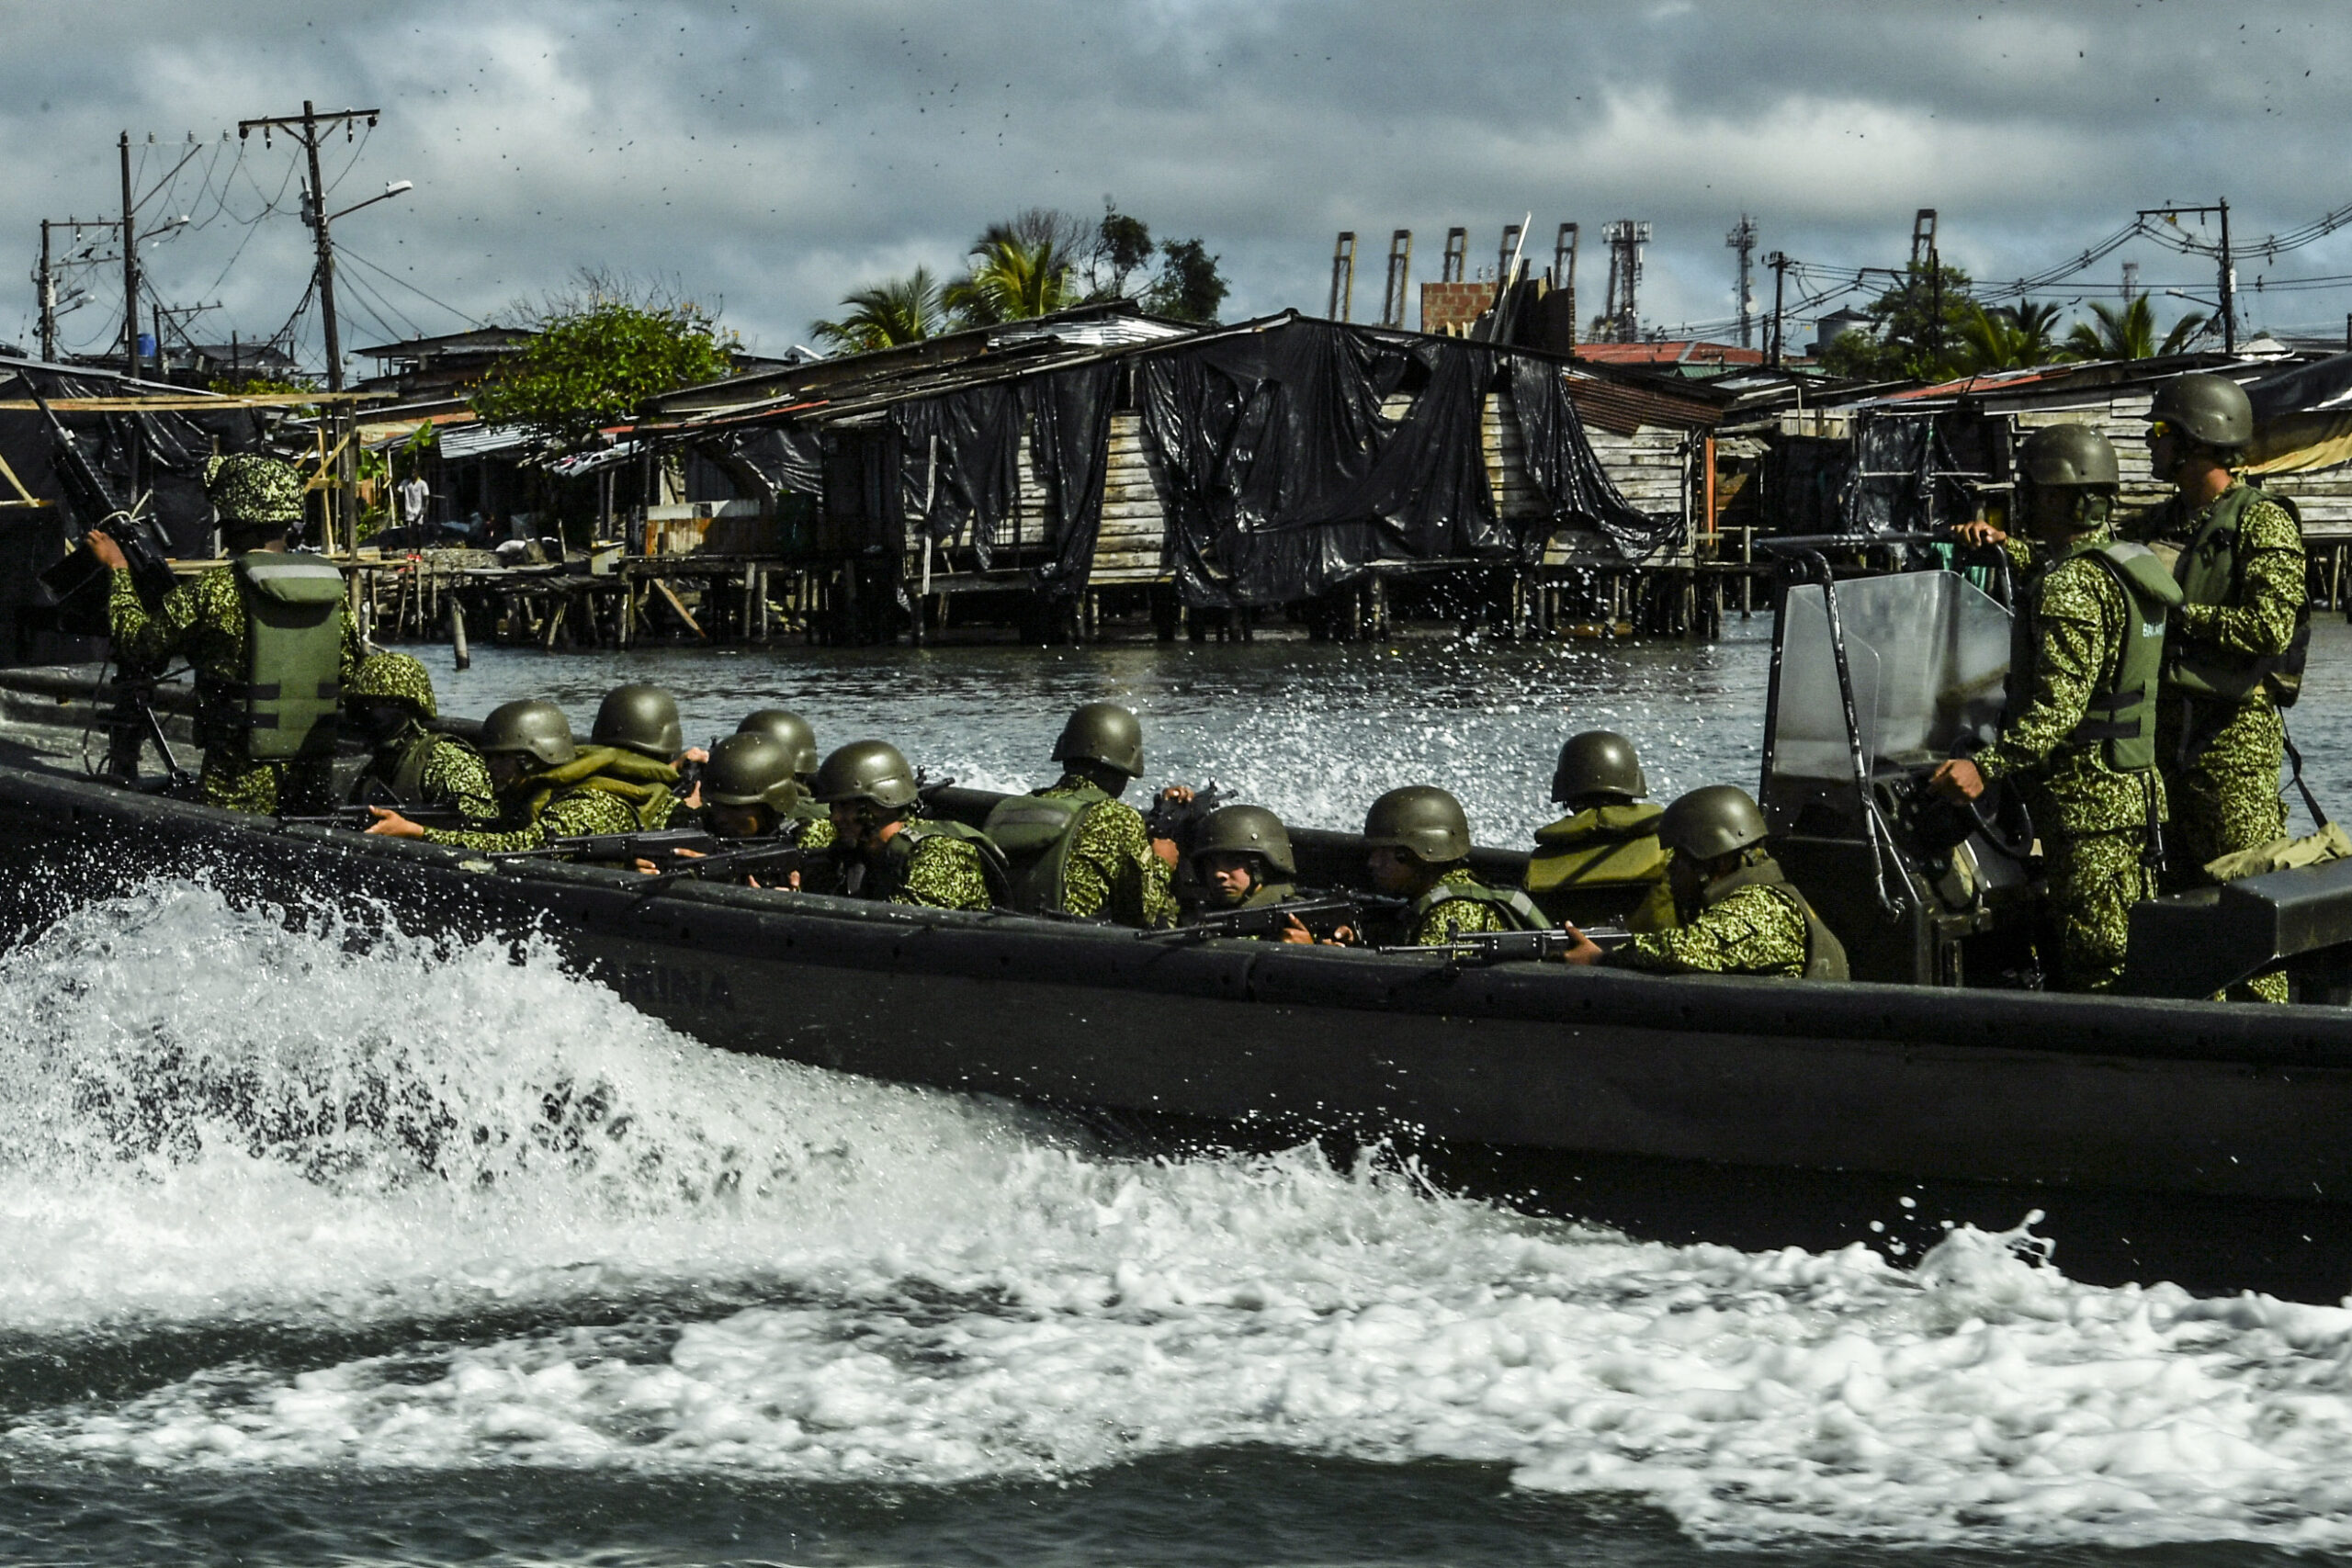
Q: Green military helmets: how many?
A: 14